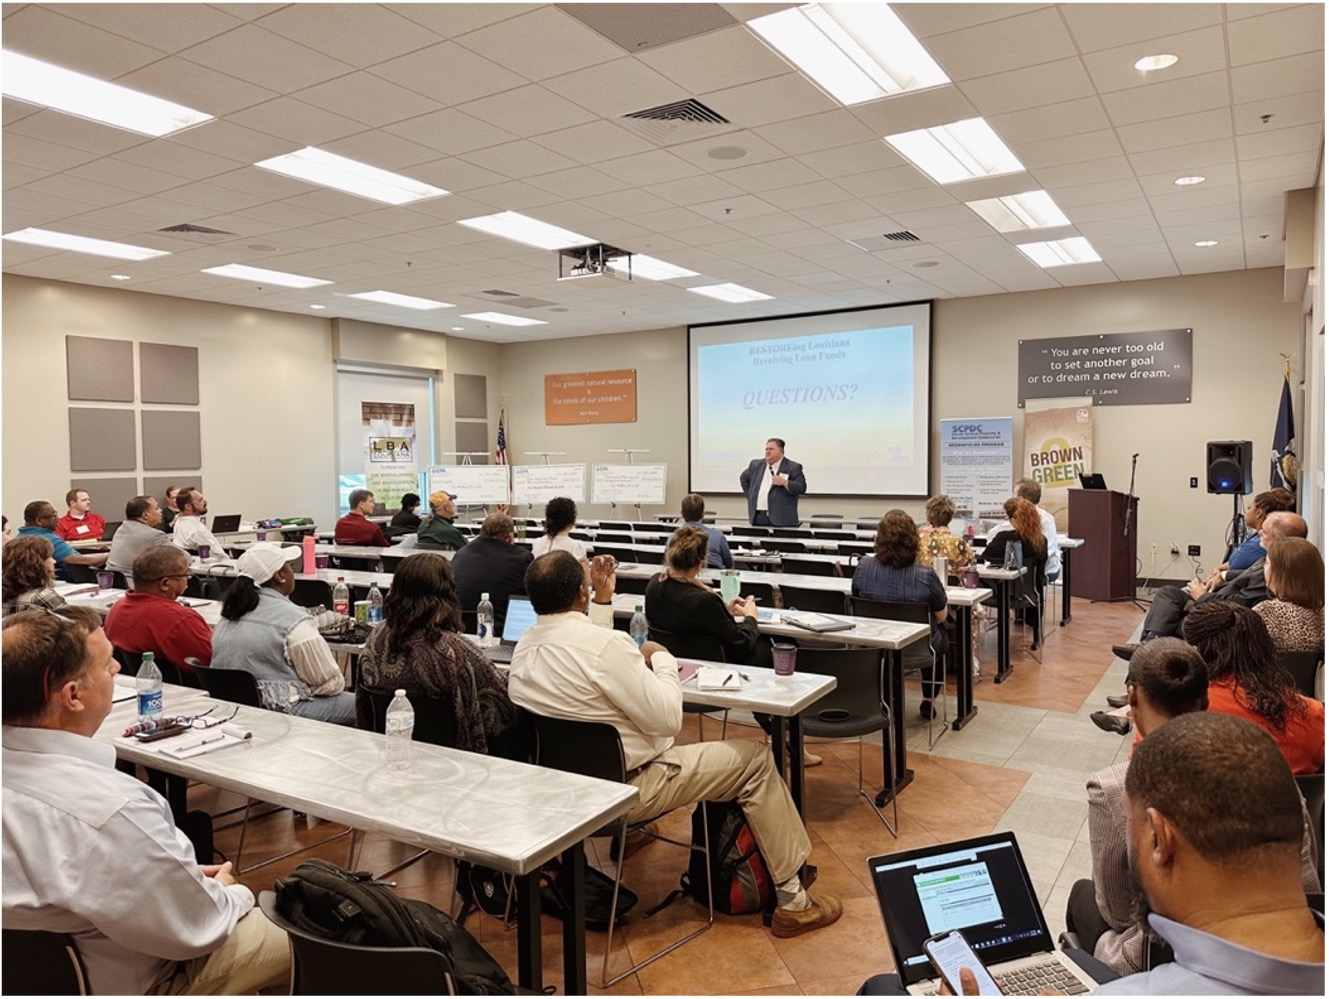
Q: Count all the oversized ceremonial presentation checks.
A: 3